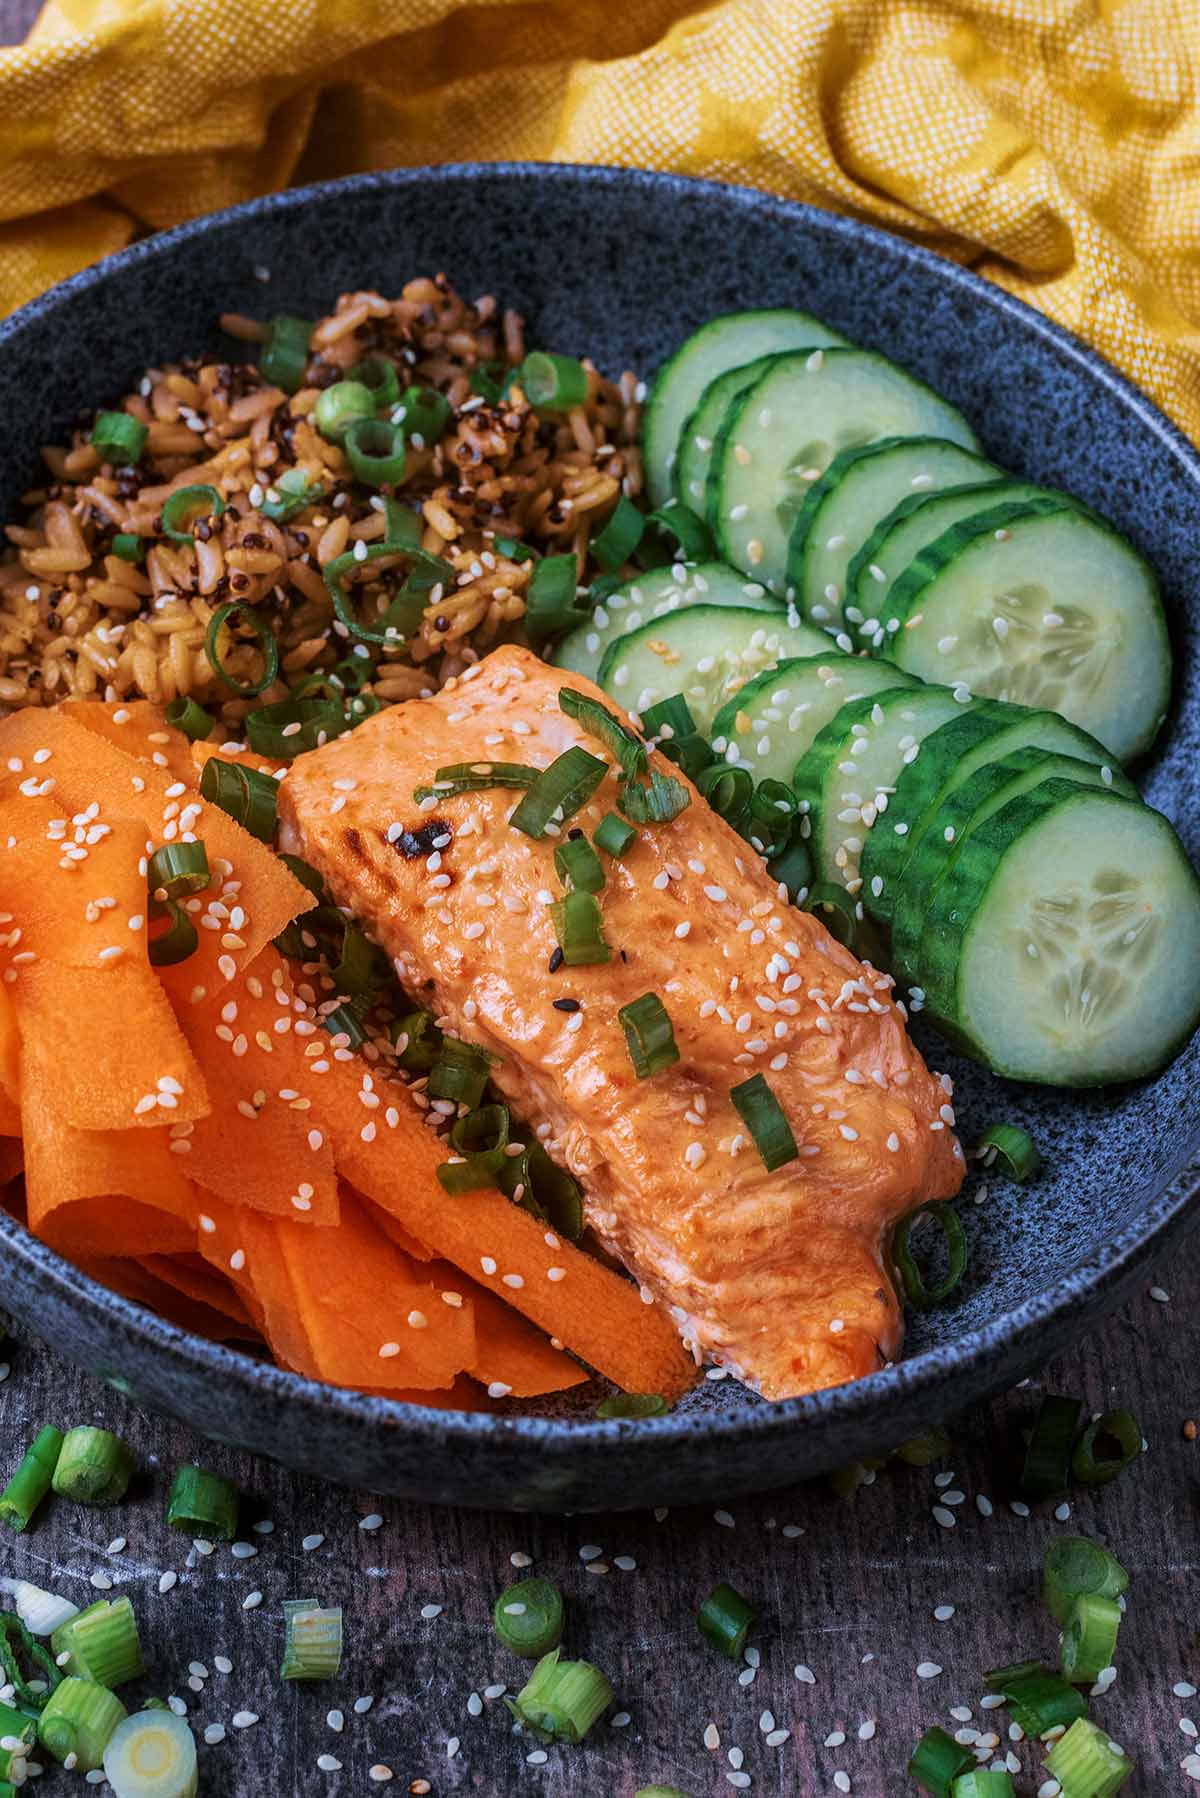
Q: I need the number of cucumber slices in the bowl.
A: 13